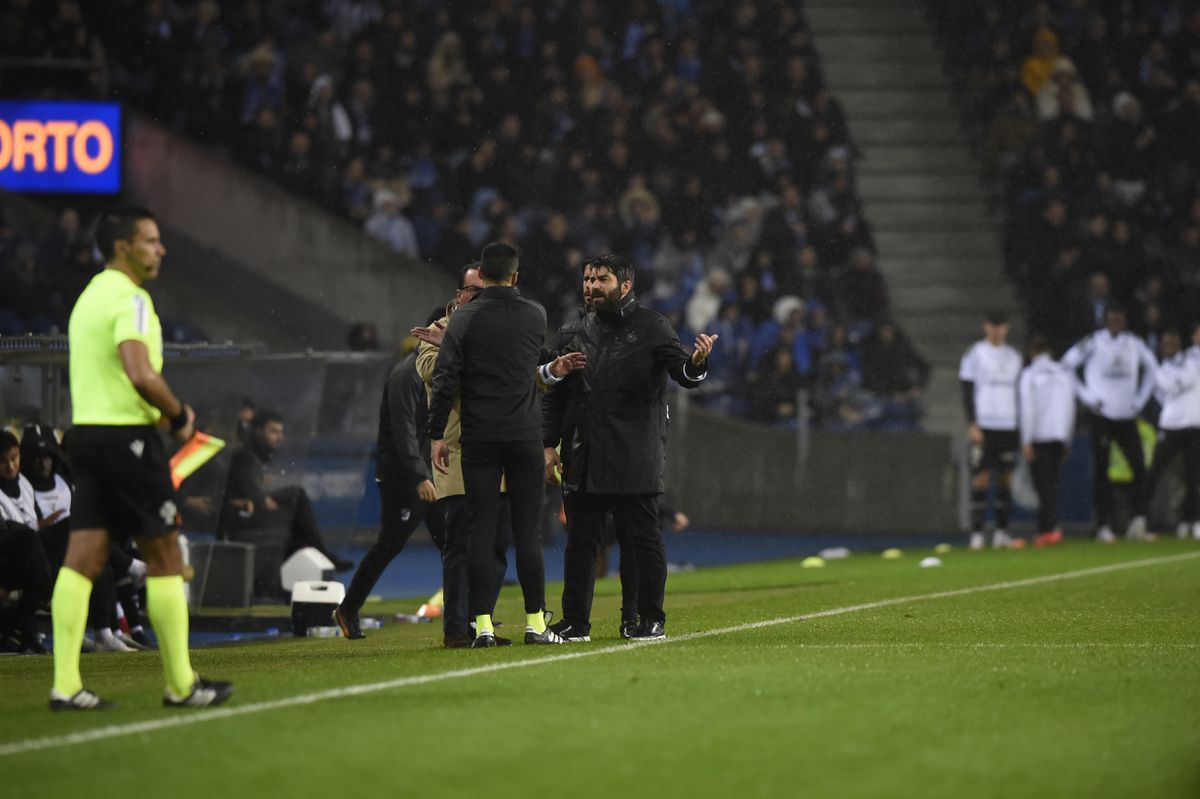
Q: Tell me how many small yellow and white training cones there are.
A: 5